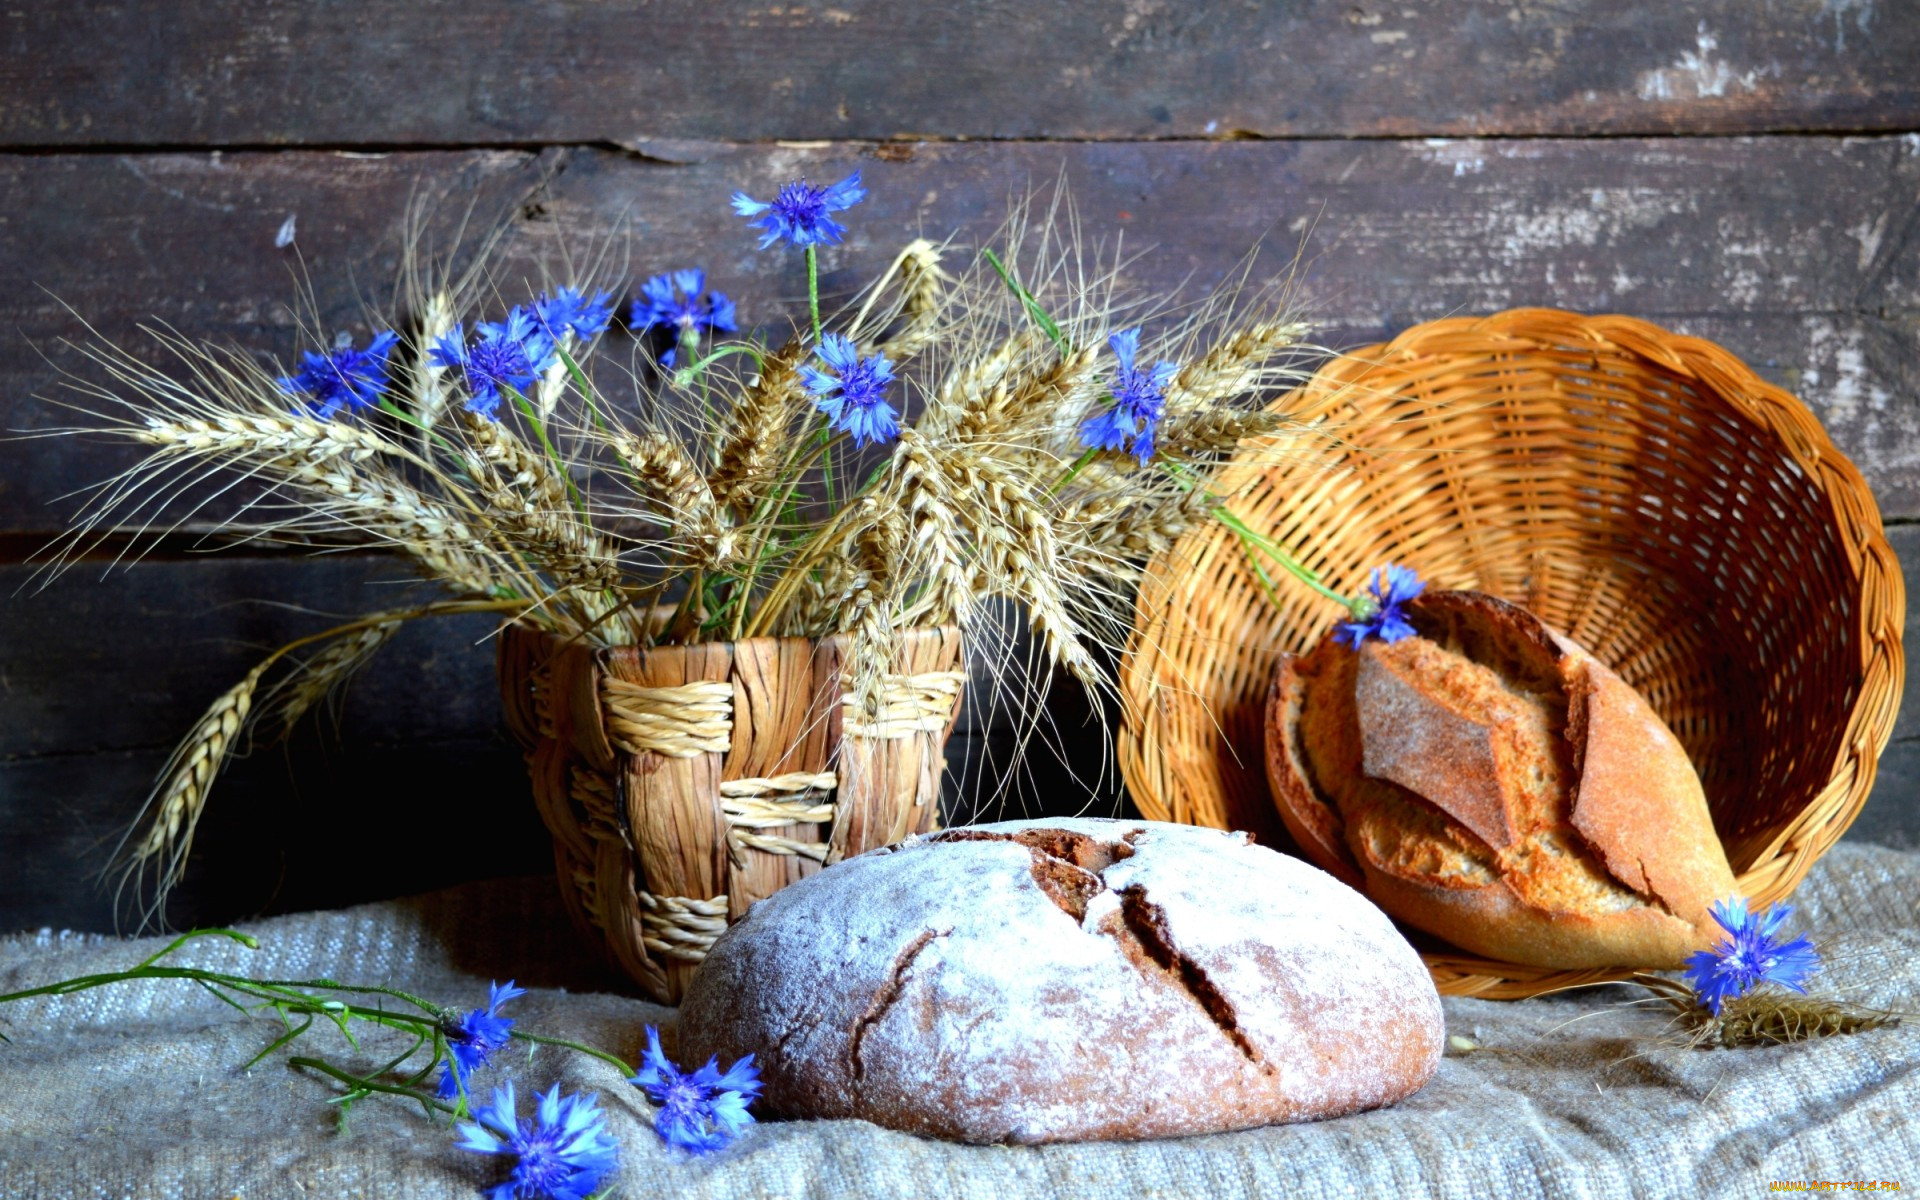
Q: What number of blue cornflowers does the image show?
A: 12